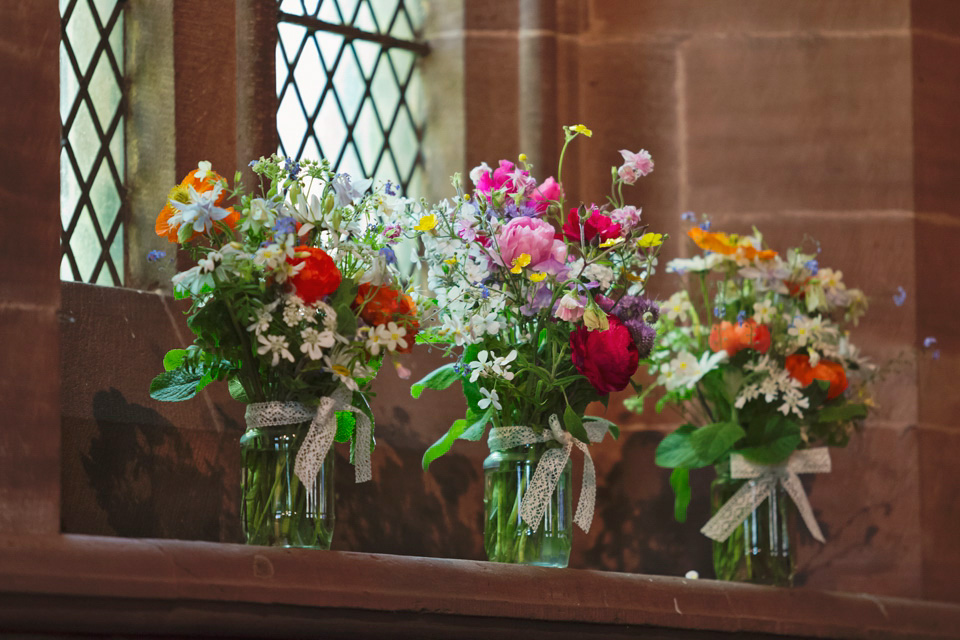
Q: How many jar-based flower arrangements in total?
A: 3